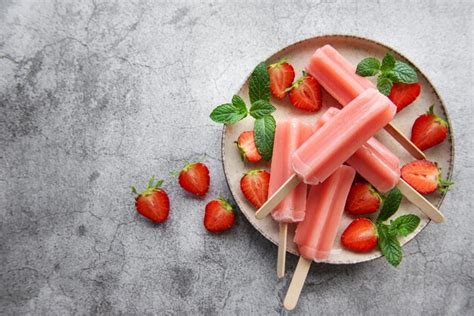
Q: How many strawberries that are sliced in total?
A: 12